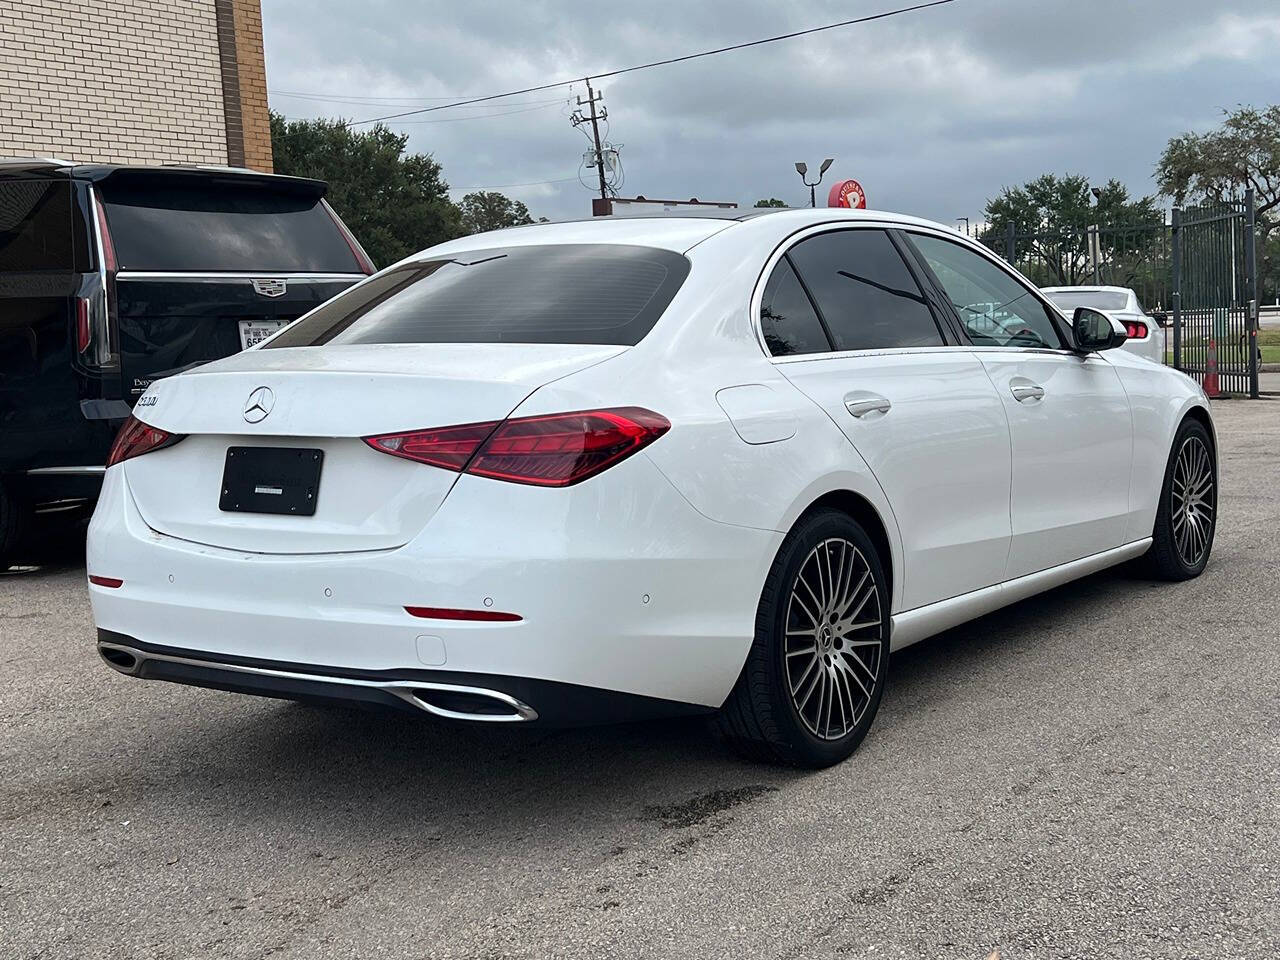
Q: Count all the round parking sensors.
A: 4